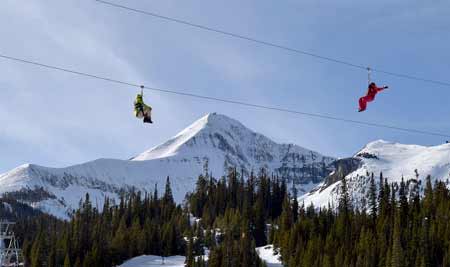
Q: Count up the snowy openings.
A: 2